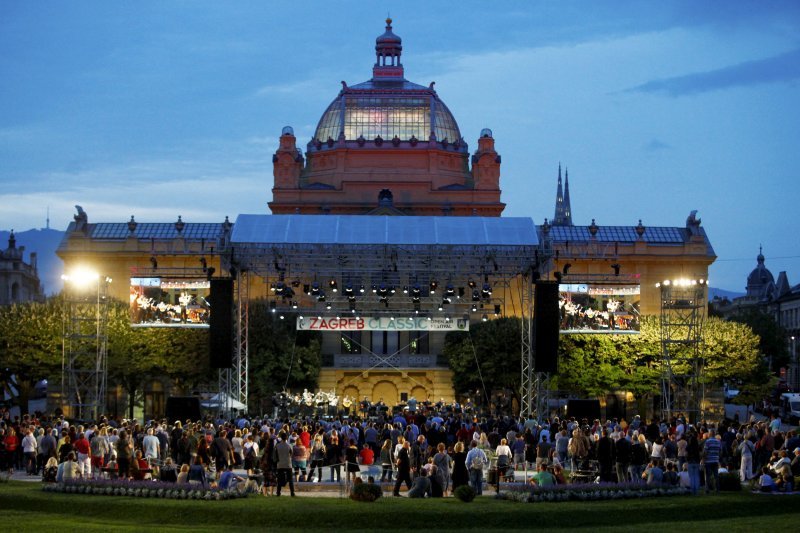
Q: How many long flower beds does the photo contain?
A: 2